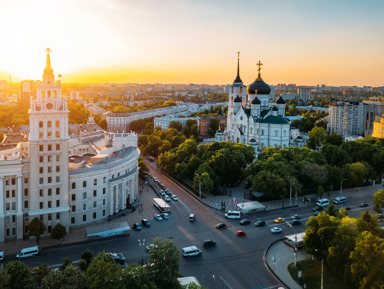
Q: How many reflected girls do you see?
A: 0